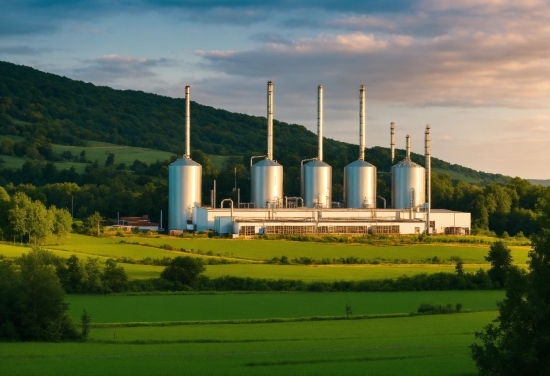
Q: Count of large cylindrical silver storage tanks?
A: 5